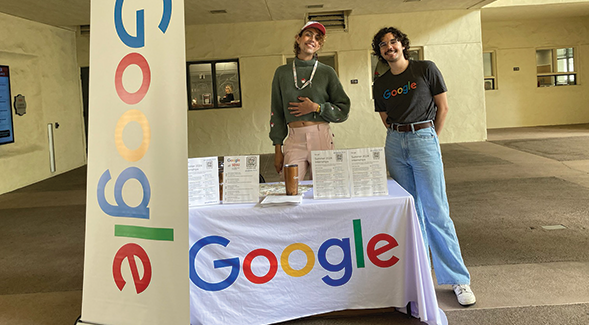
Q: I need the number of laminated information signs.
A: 4